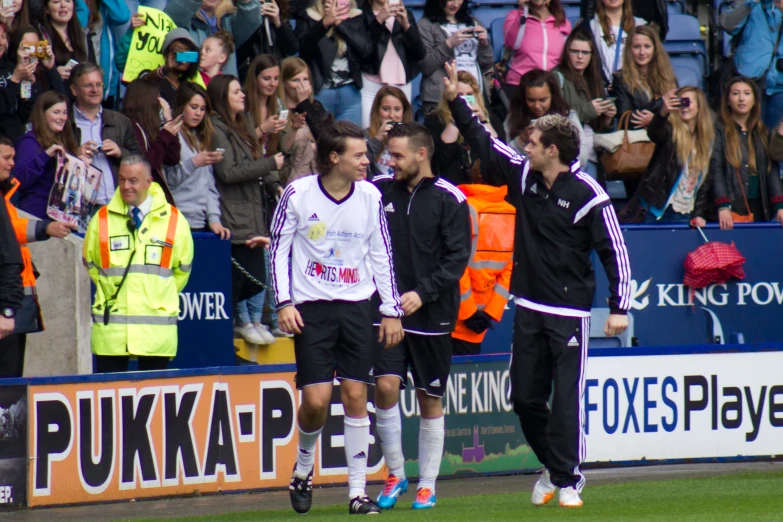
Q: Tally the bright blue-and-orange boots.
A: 2